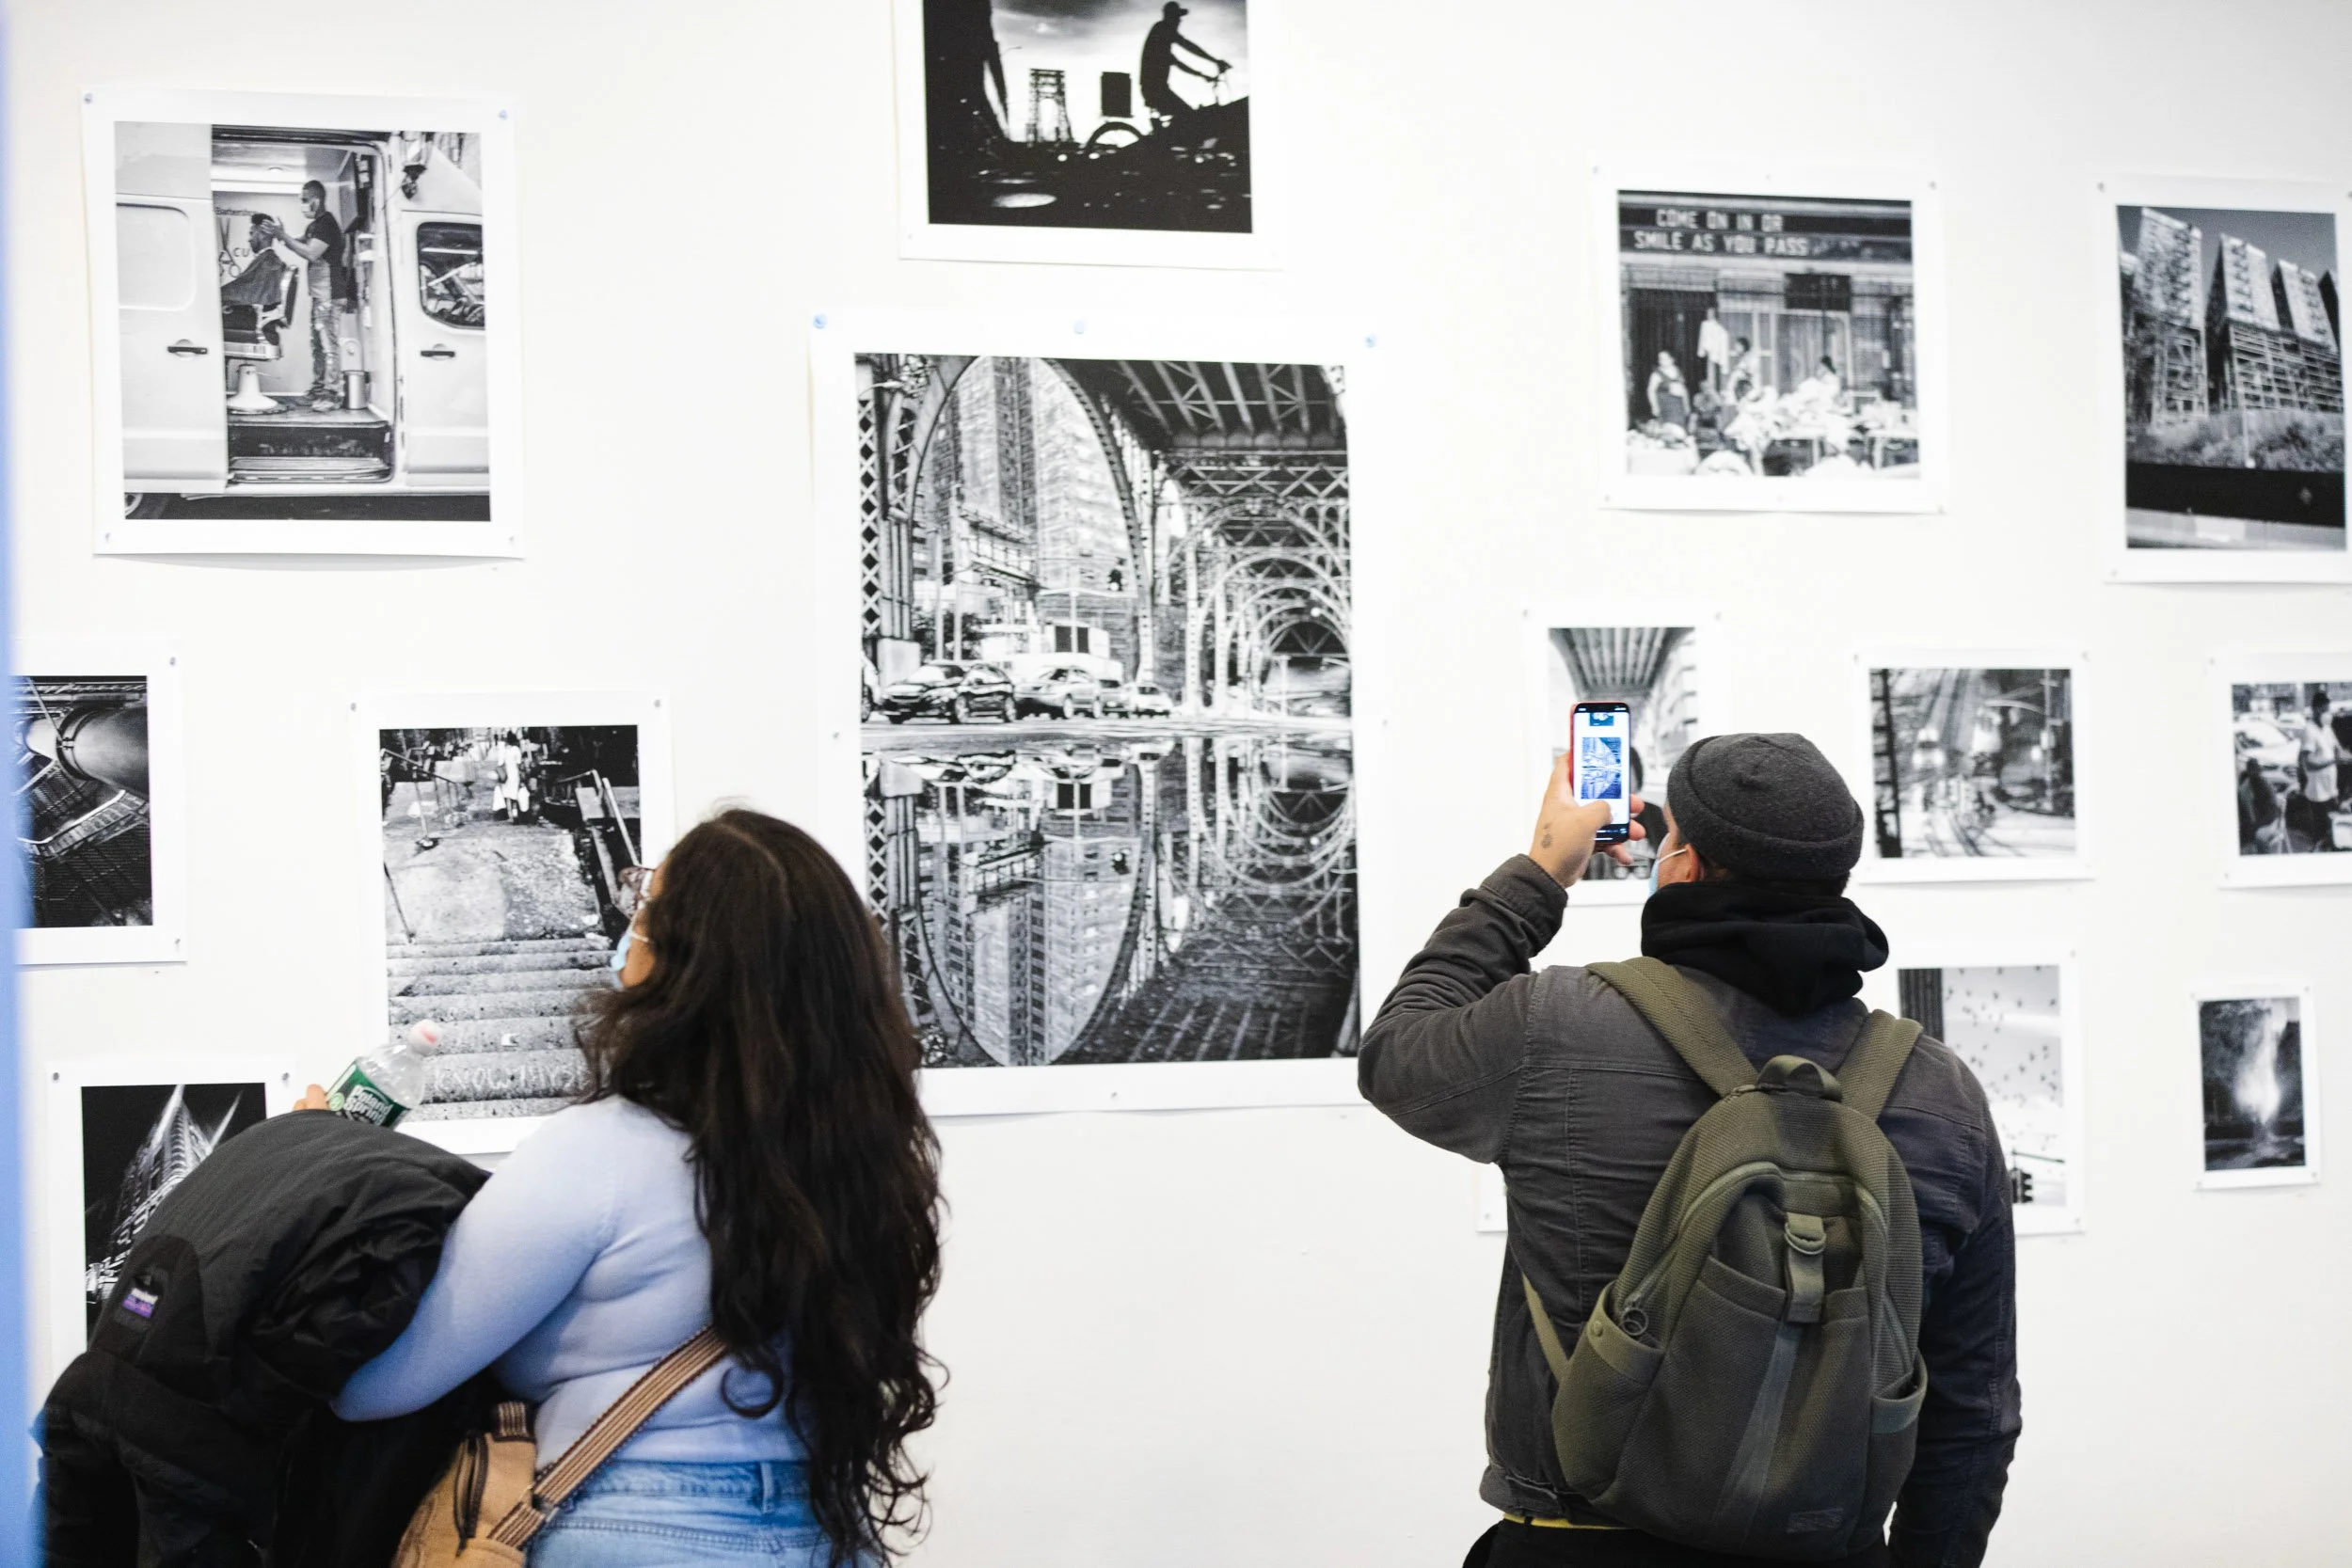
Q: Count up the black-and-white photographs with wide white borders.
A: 13